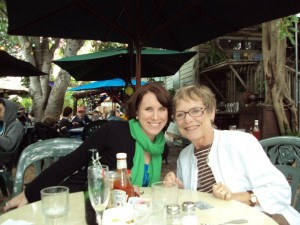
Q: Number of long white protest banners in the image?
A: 0